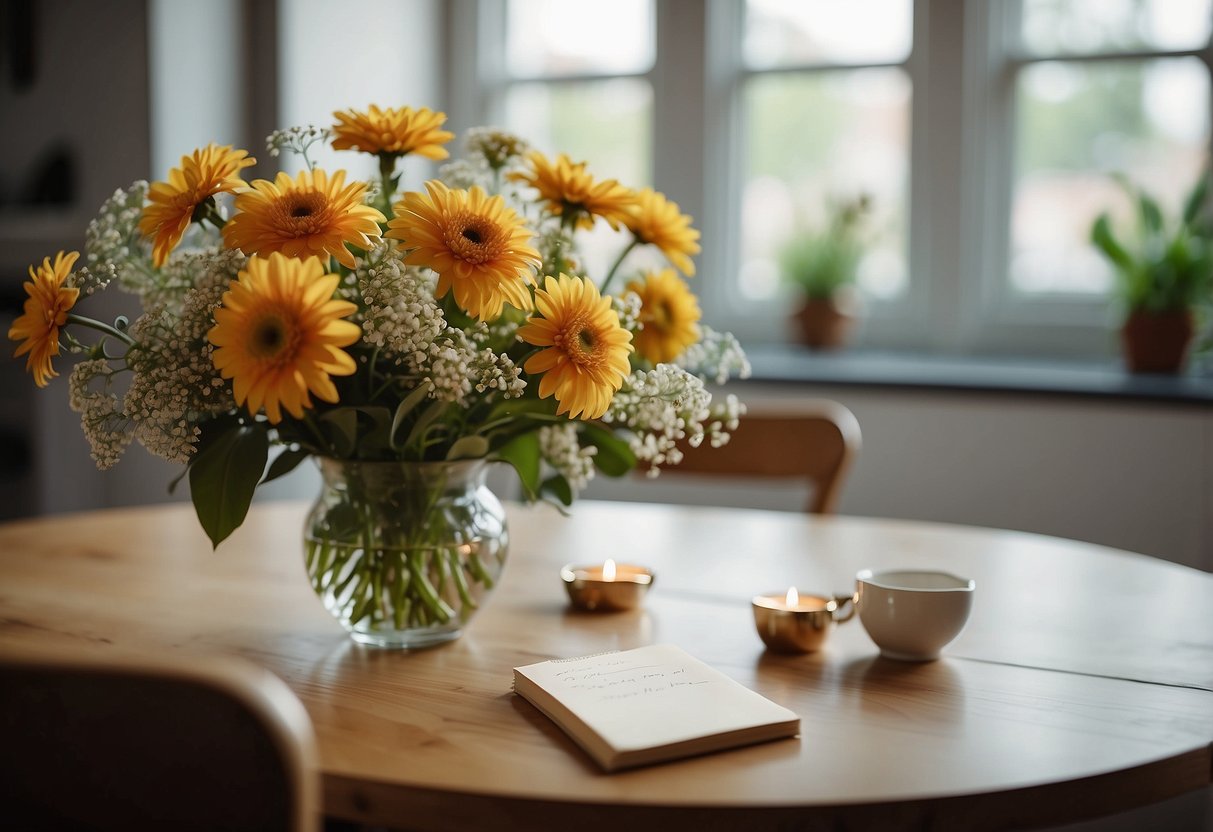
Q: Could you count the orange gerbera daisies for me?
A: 10